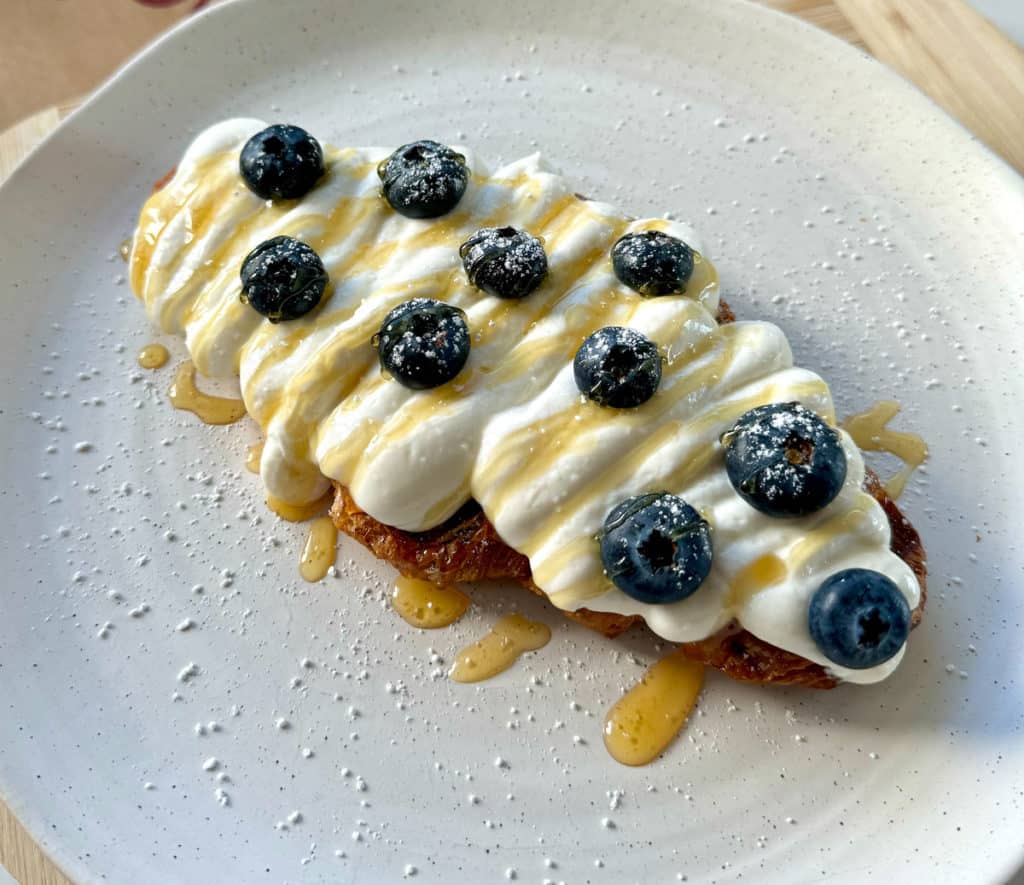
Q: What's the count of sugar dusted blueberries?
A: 9